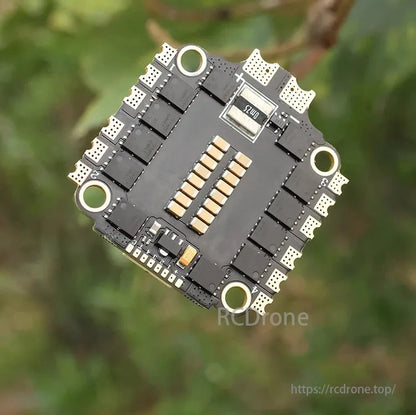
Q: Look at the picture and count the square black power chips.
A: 12